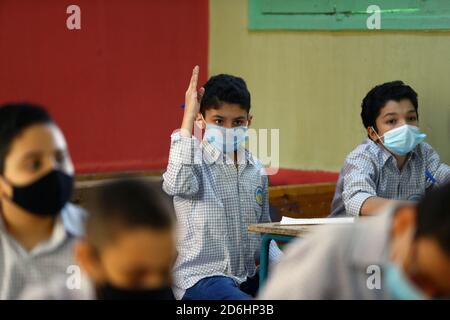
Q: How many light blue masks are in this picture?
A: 3